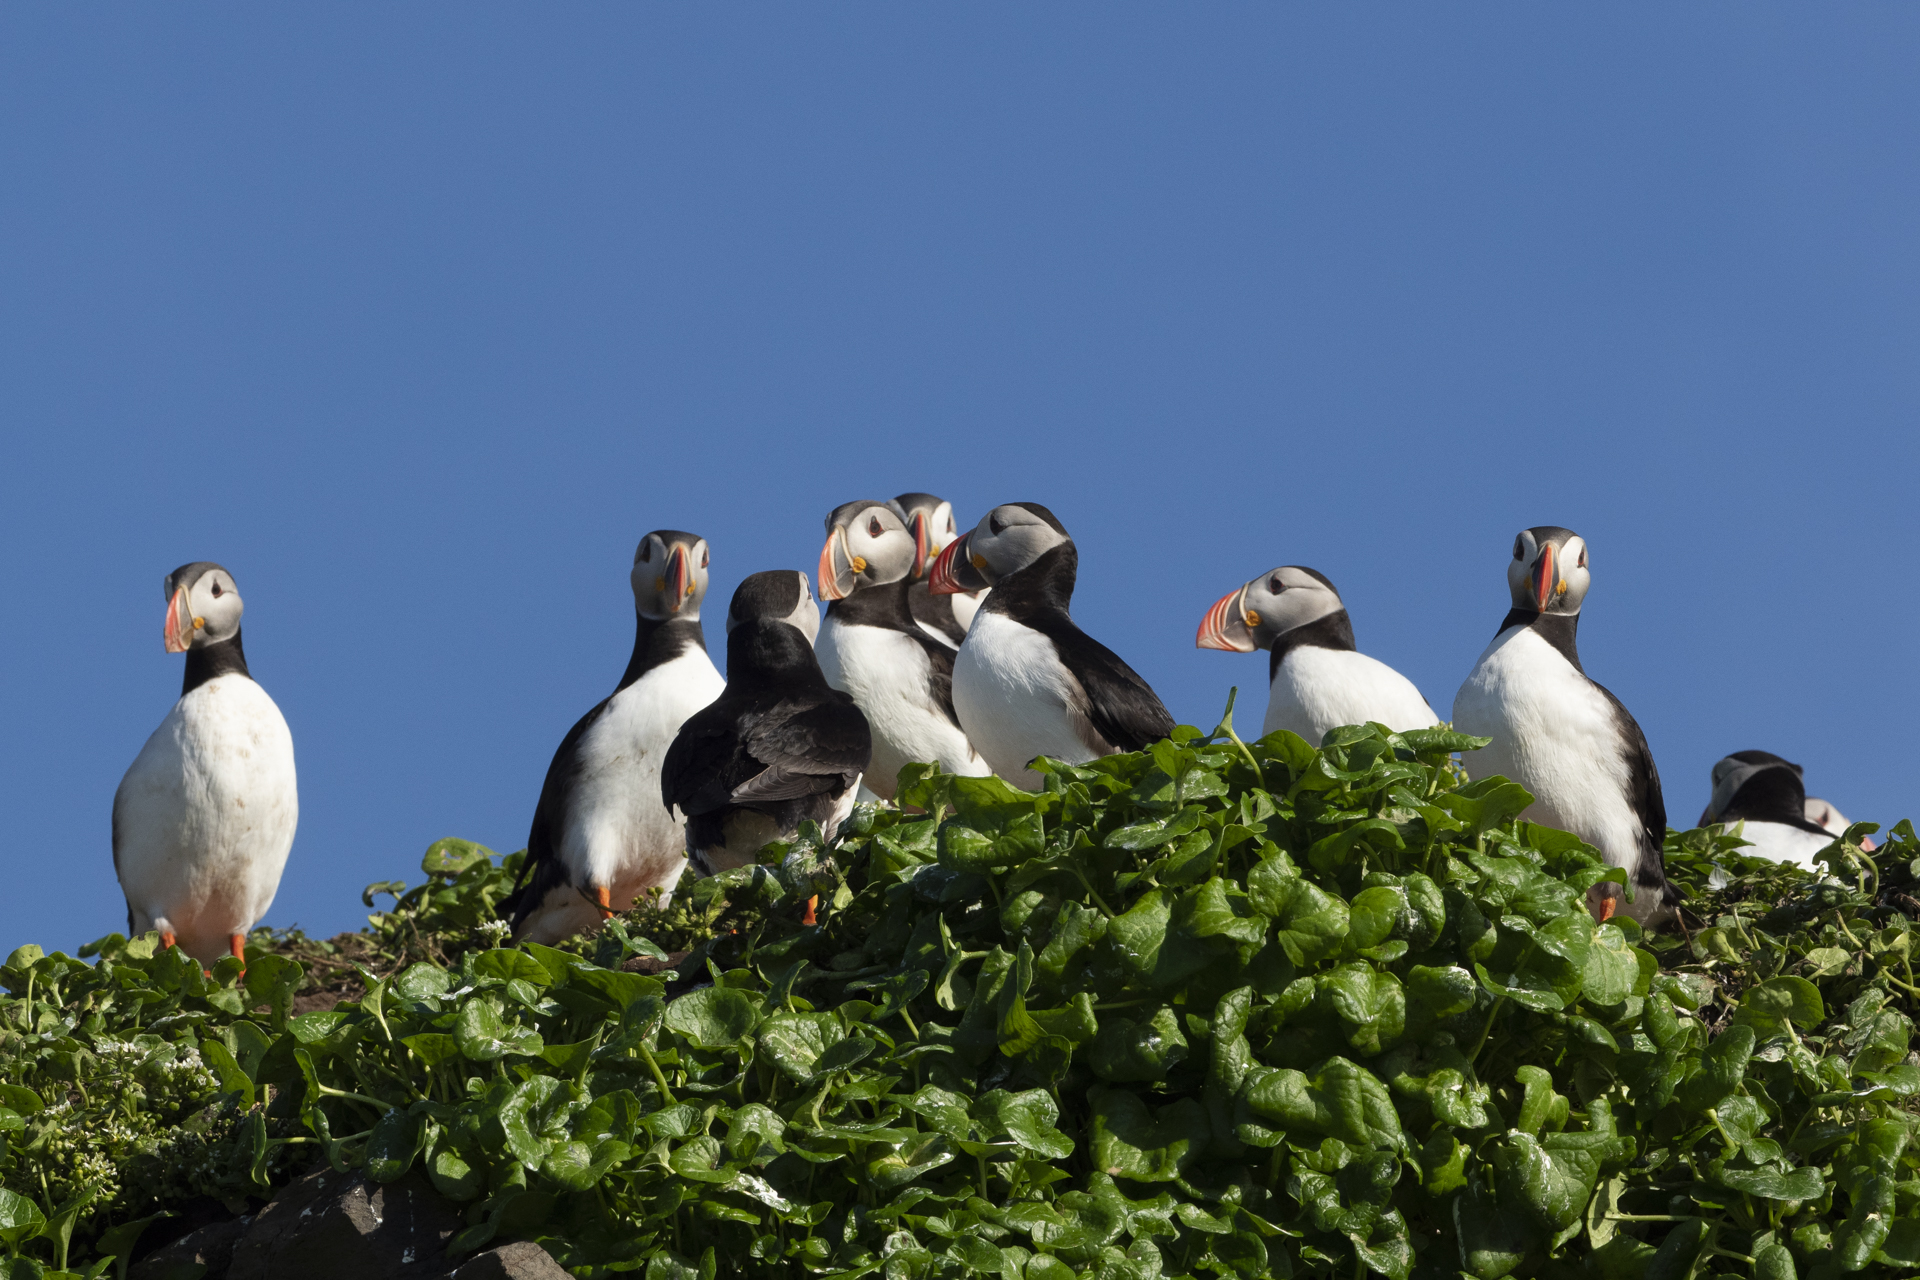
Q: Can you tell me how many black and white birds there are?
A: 10